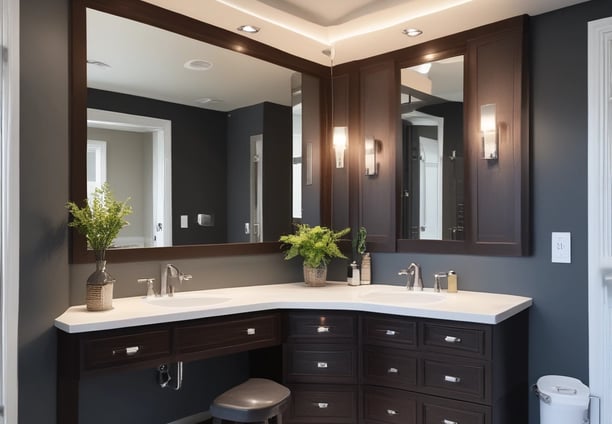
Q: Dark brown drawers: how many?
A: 11